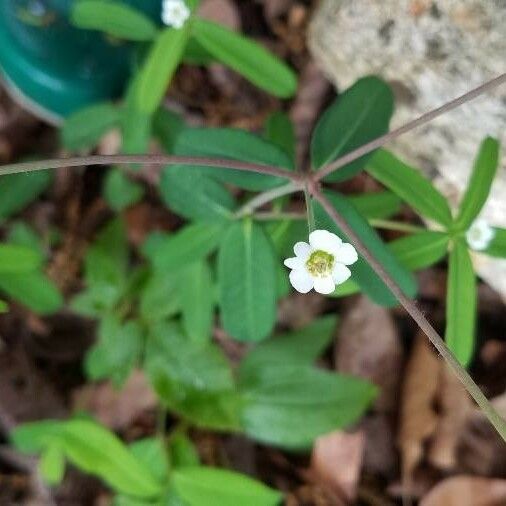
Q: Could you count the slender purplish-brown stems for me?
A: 3